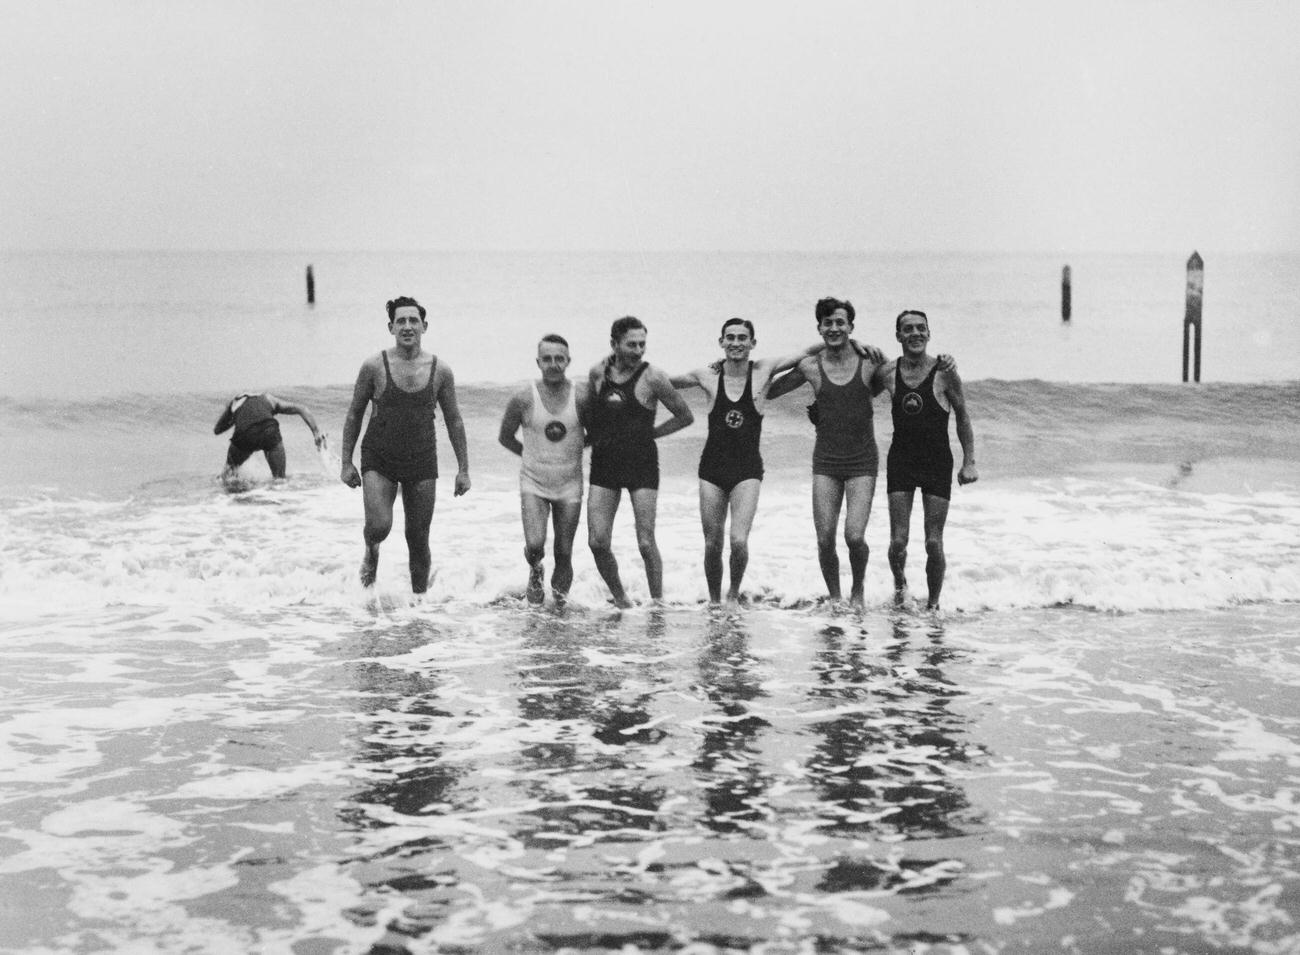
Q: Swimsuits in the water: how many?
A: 7